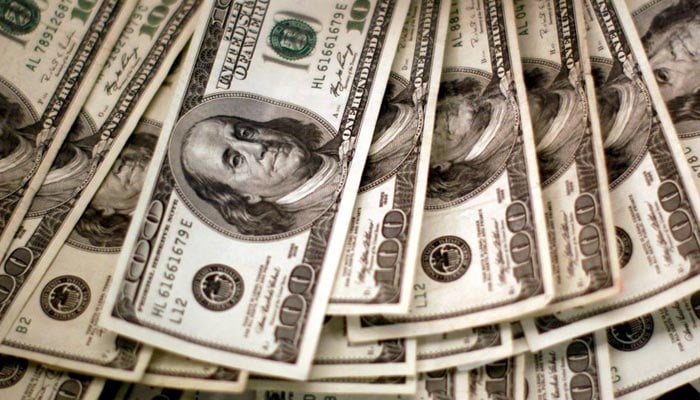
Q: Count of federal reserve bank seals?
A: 6